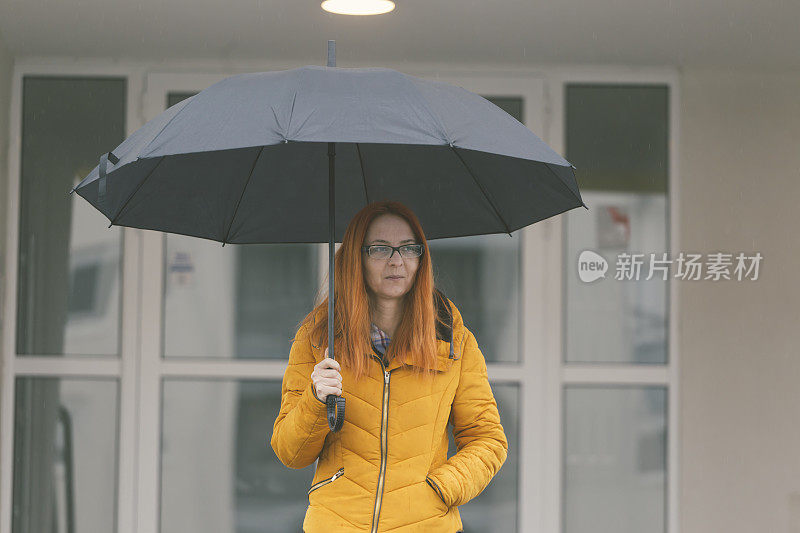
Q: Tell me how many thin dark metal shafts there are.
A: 1